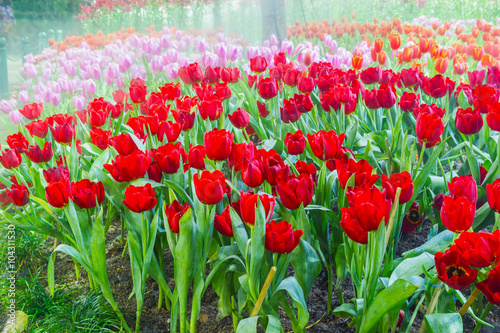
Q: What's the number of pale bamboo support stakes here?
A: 4